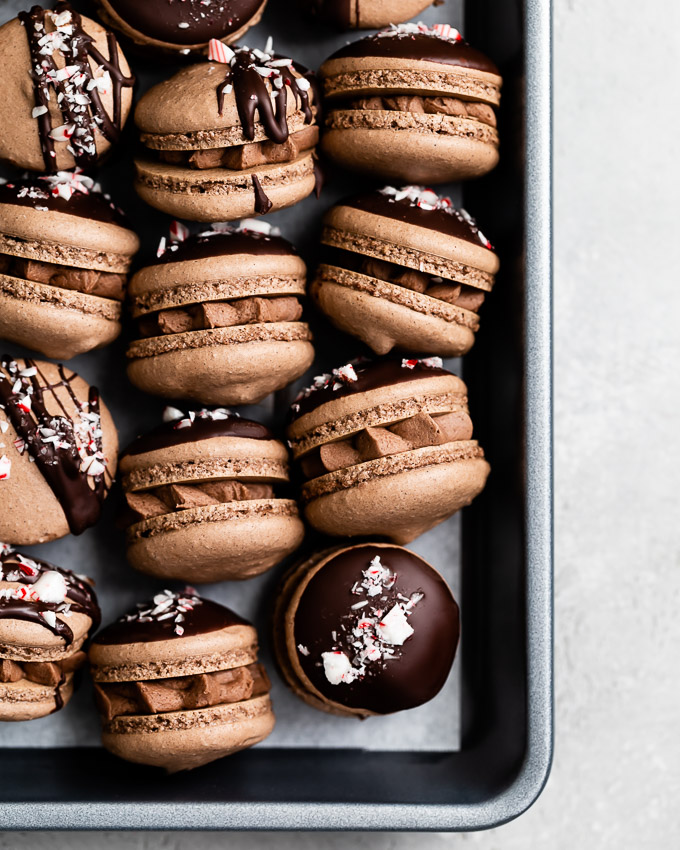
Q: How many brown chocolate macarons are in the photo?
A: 14